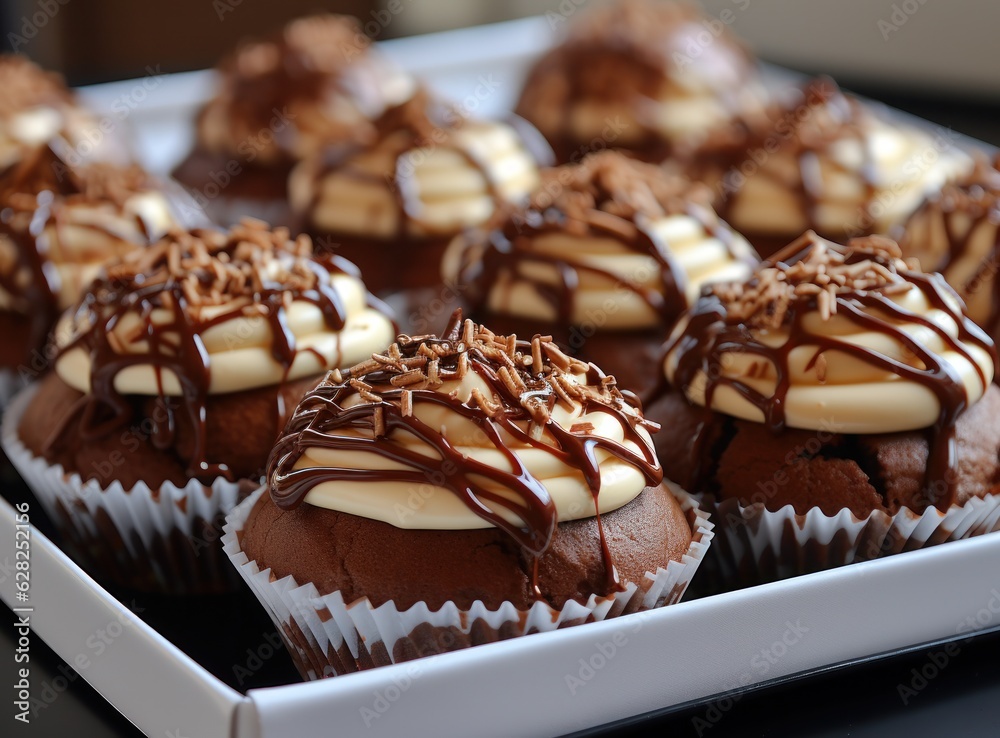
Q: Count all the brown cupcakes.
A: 11